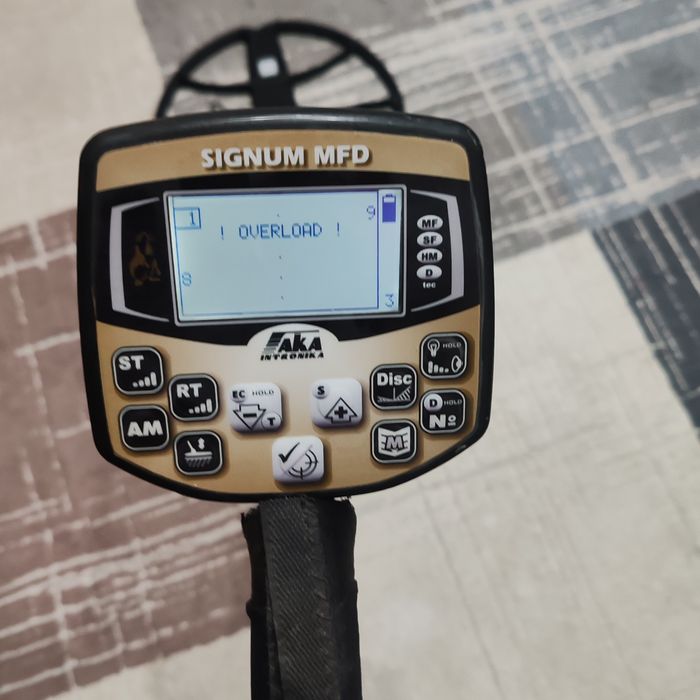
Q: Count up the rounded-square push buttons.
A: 11